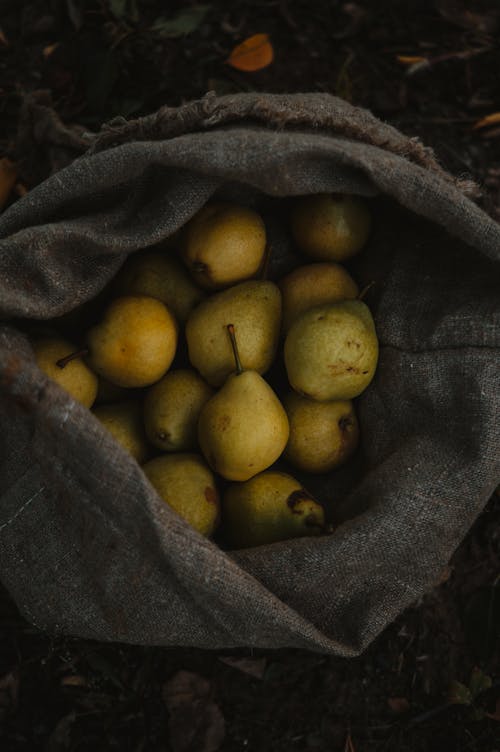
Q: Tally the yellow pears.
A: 14